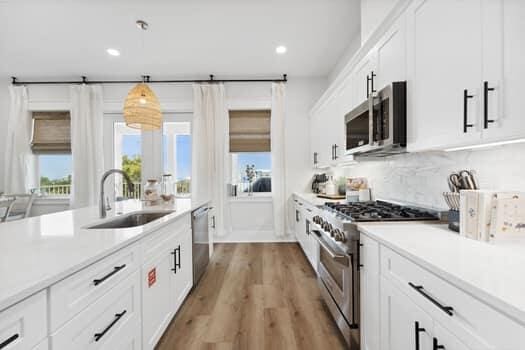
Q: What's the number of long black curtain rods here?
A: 1